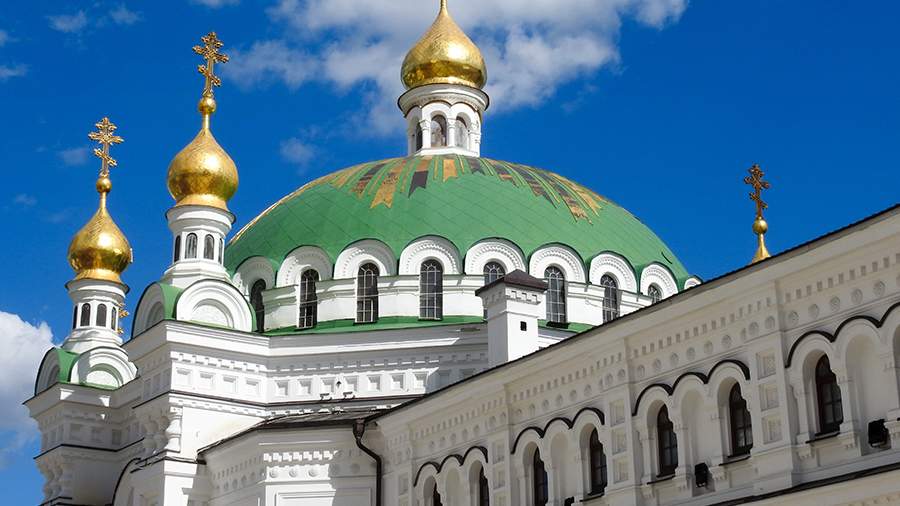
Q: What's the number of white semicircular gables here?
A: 13